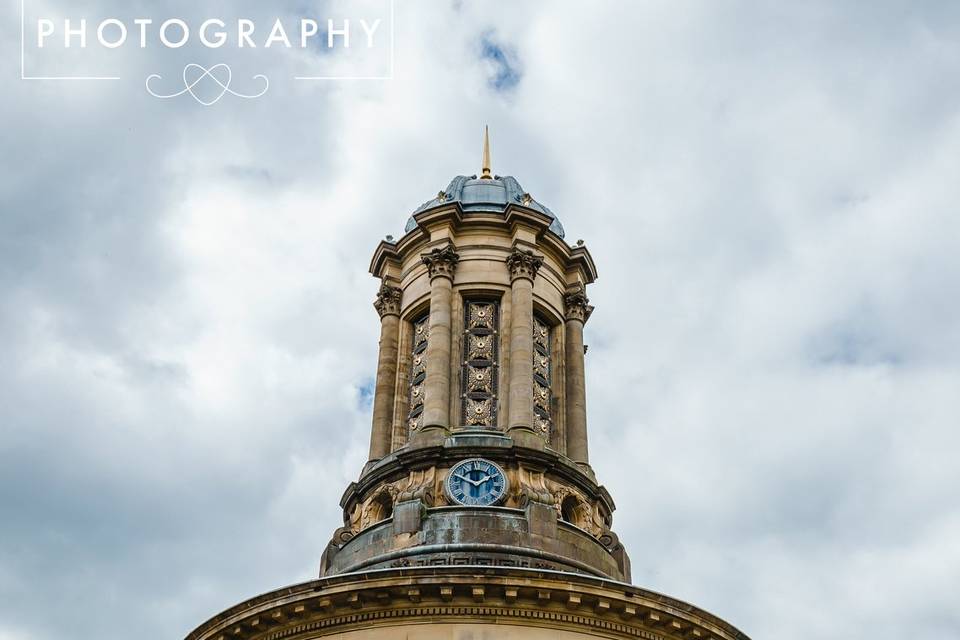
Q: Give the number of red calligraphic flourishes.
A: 0